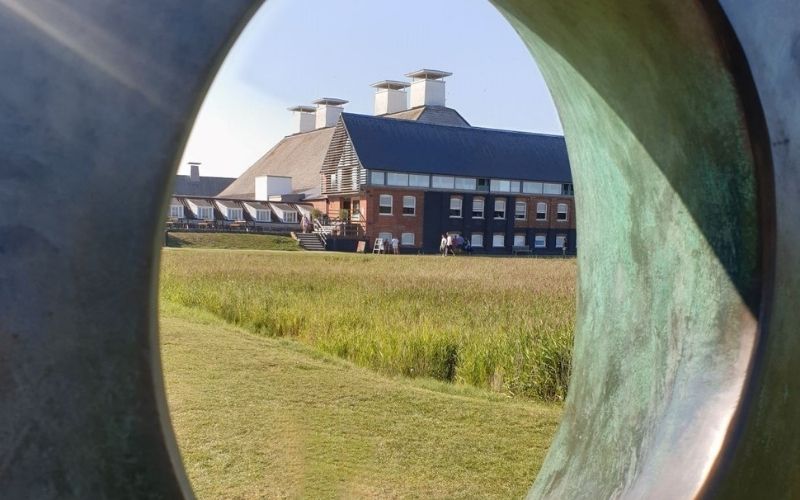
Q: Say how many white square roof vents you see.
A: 4